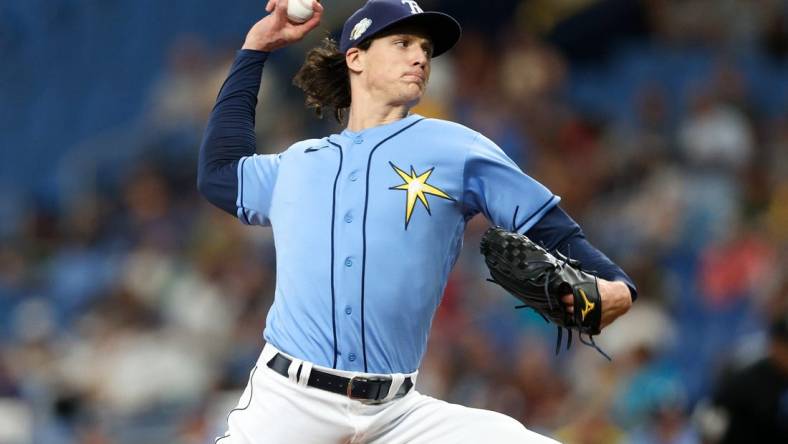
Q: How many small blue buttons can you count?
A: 6